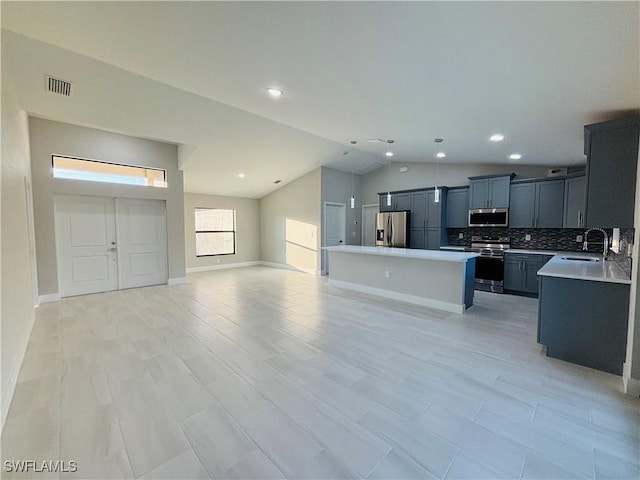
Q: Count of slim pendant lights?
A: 3